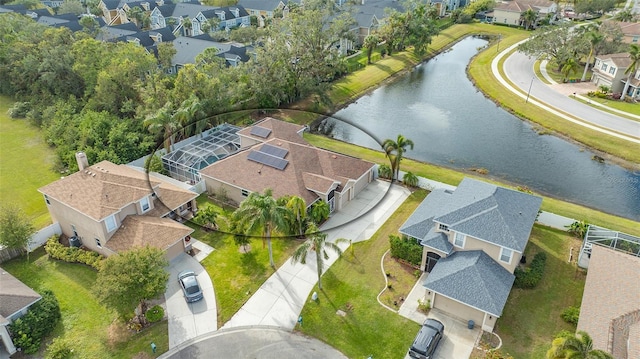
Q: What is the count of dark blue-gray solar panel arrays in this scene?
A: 3